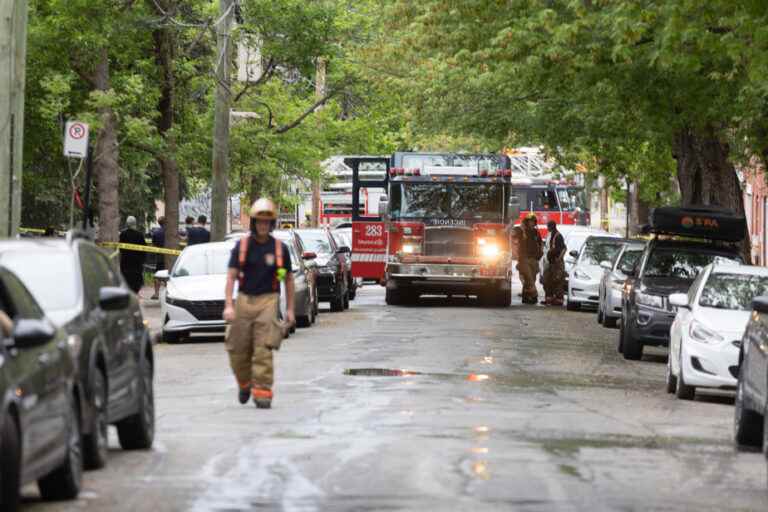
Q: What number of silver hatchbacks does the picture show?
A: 1